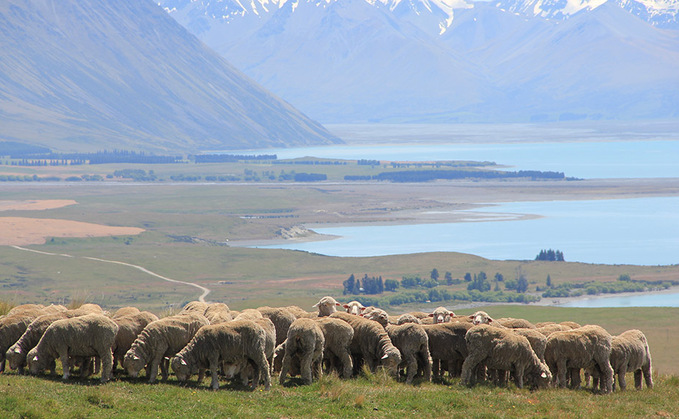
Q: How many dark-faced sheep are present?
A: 0